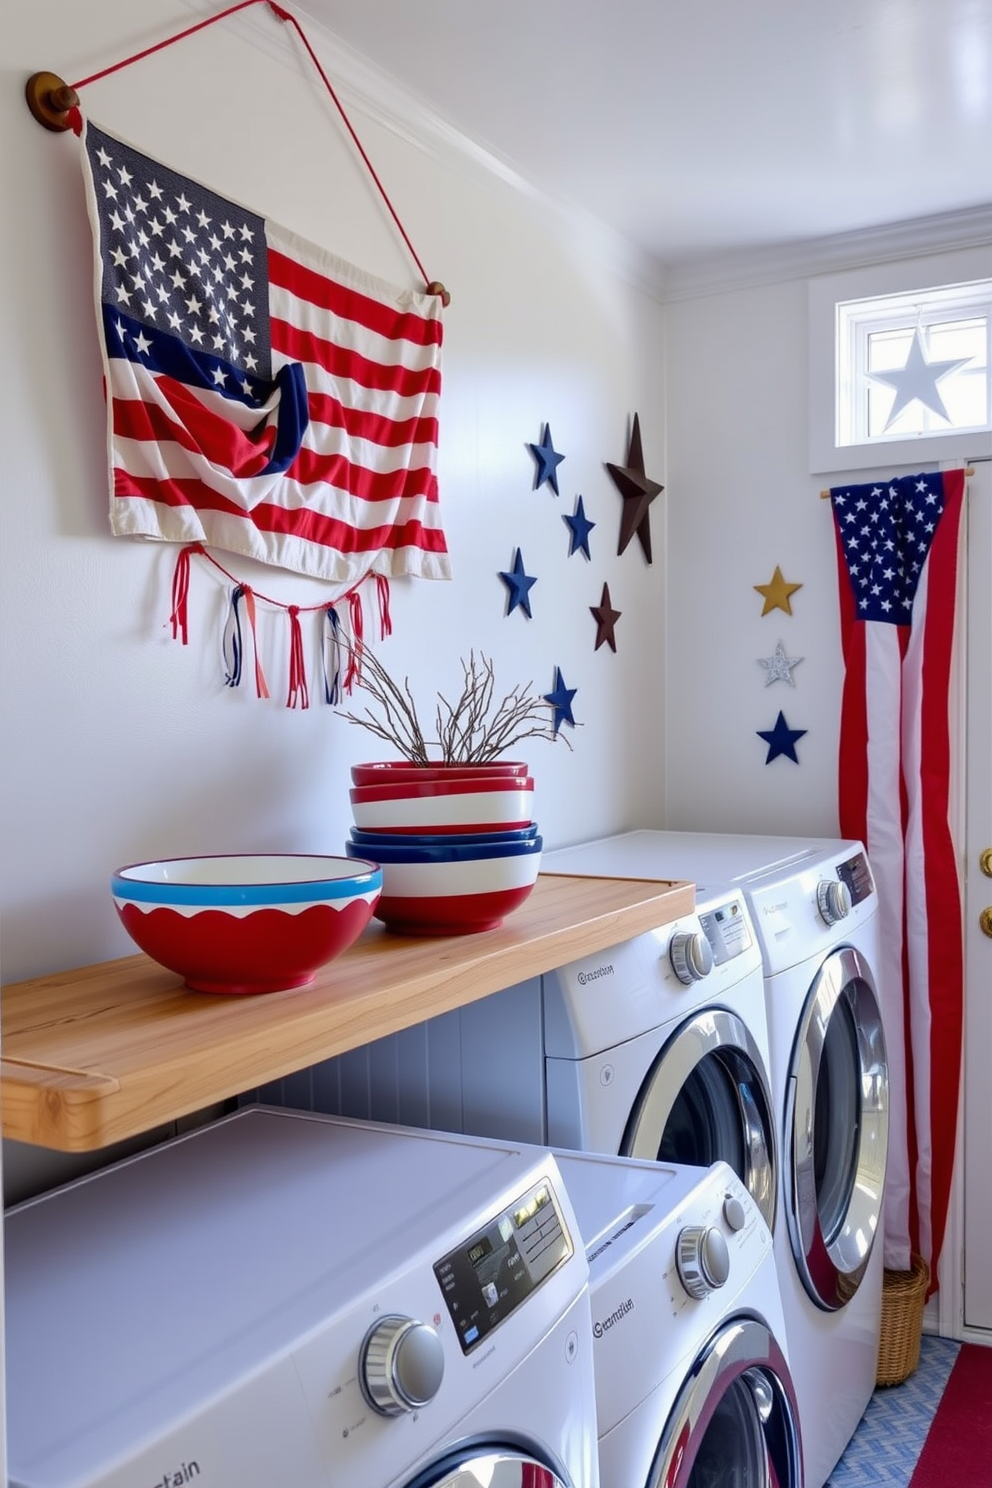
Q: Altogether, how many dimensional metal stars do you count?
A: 6